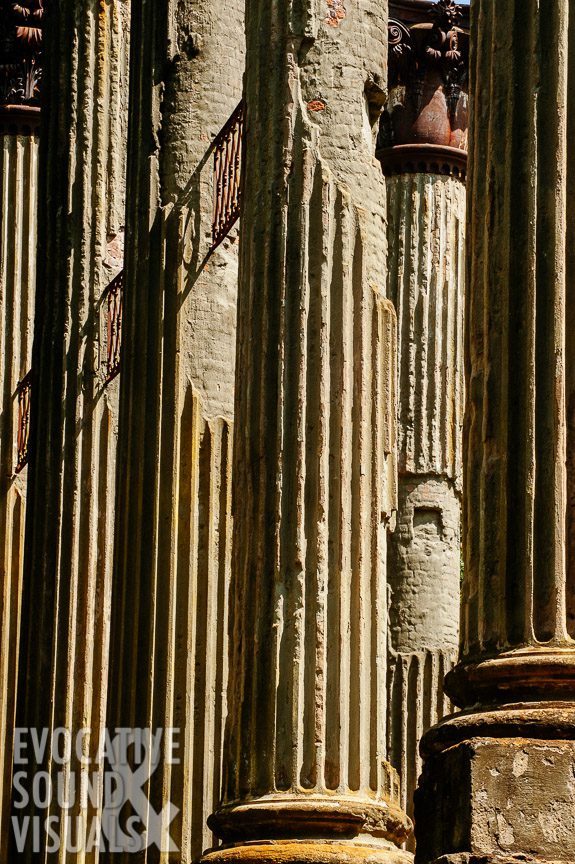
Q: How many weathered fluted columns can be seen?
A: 6